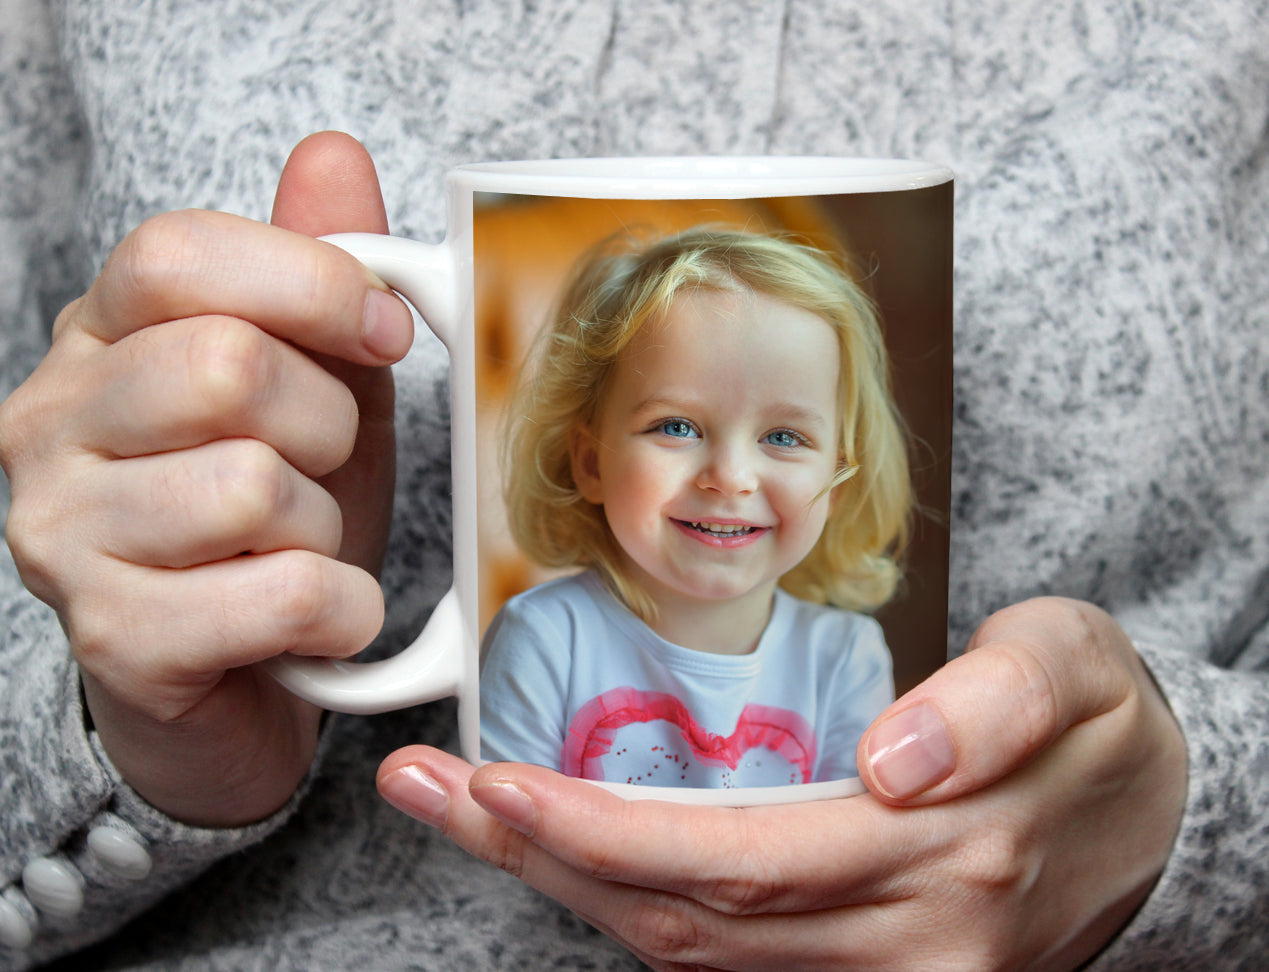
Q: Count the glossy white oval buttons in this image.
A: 3